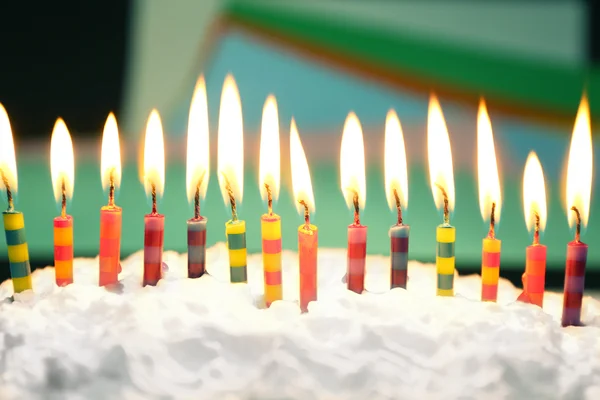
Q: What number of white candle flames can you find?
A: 14